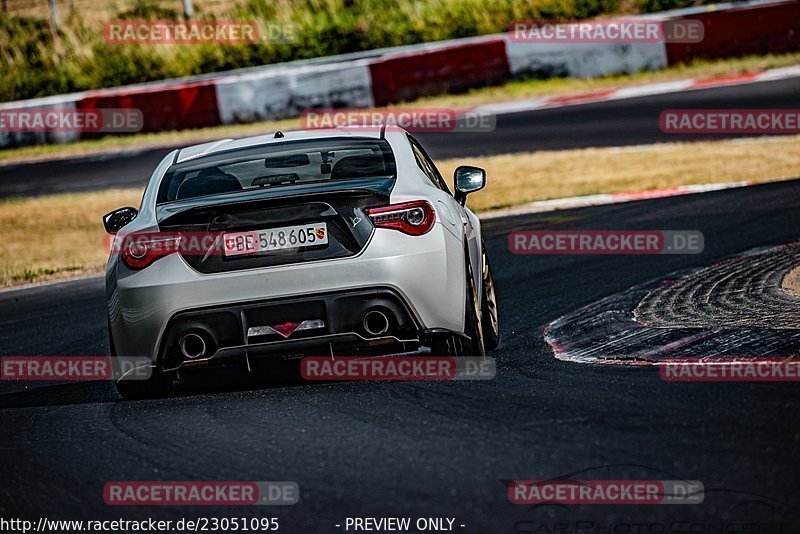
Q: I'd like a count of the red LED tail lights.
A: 2